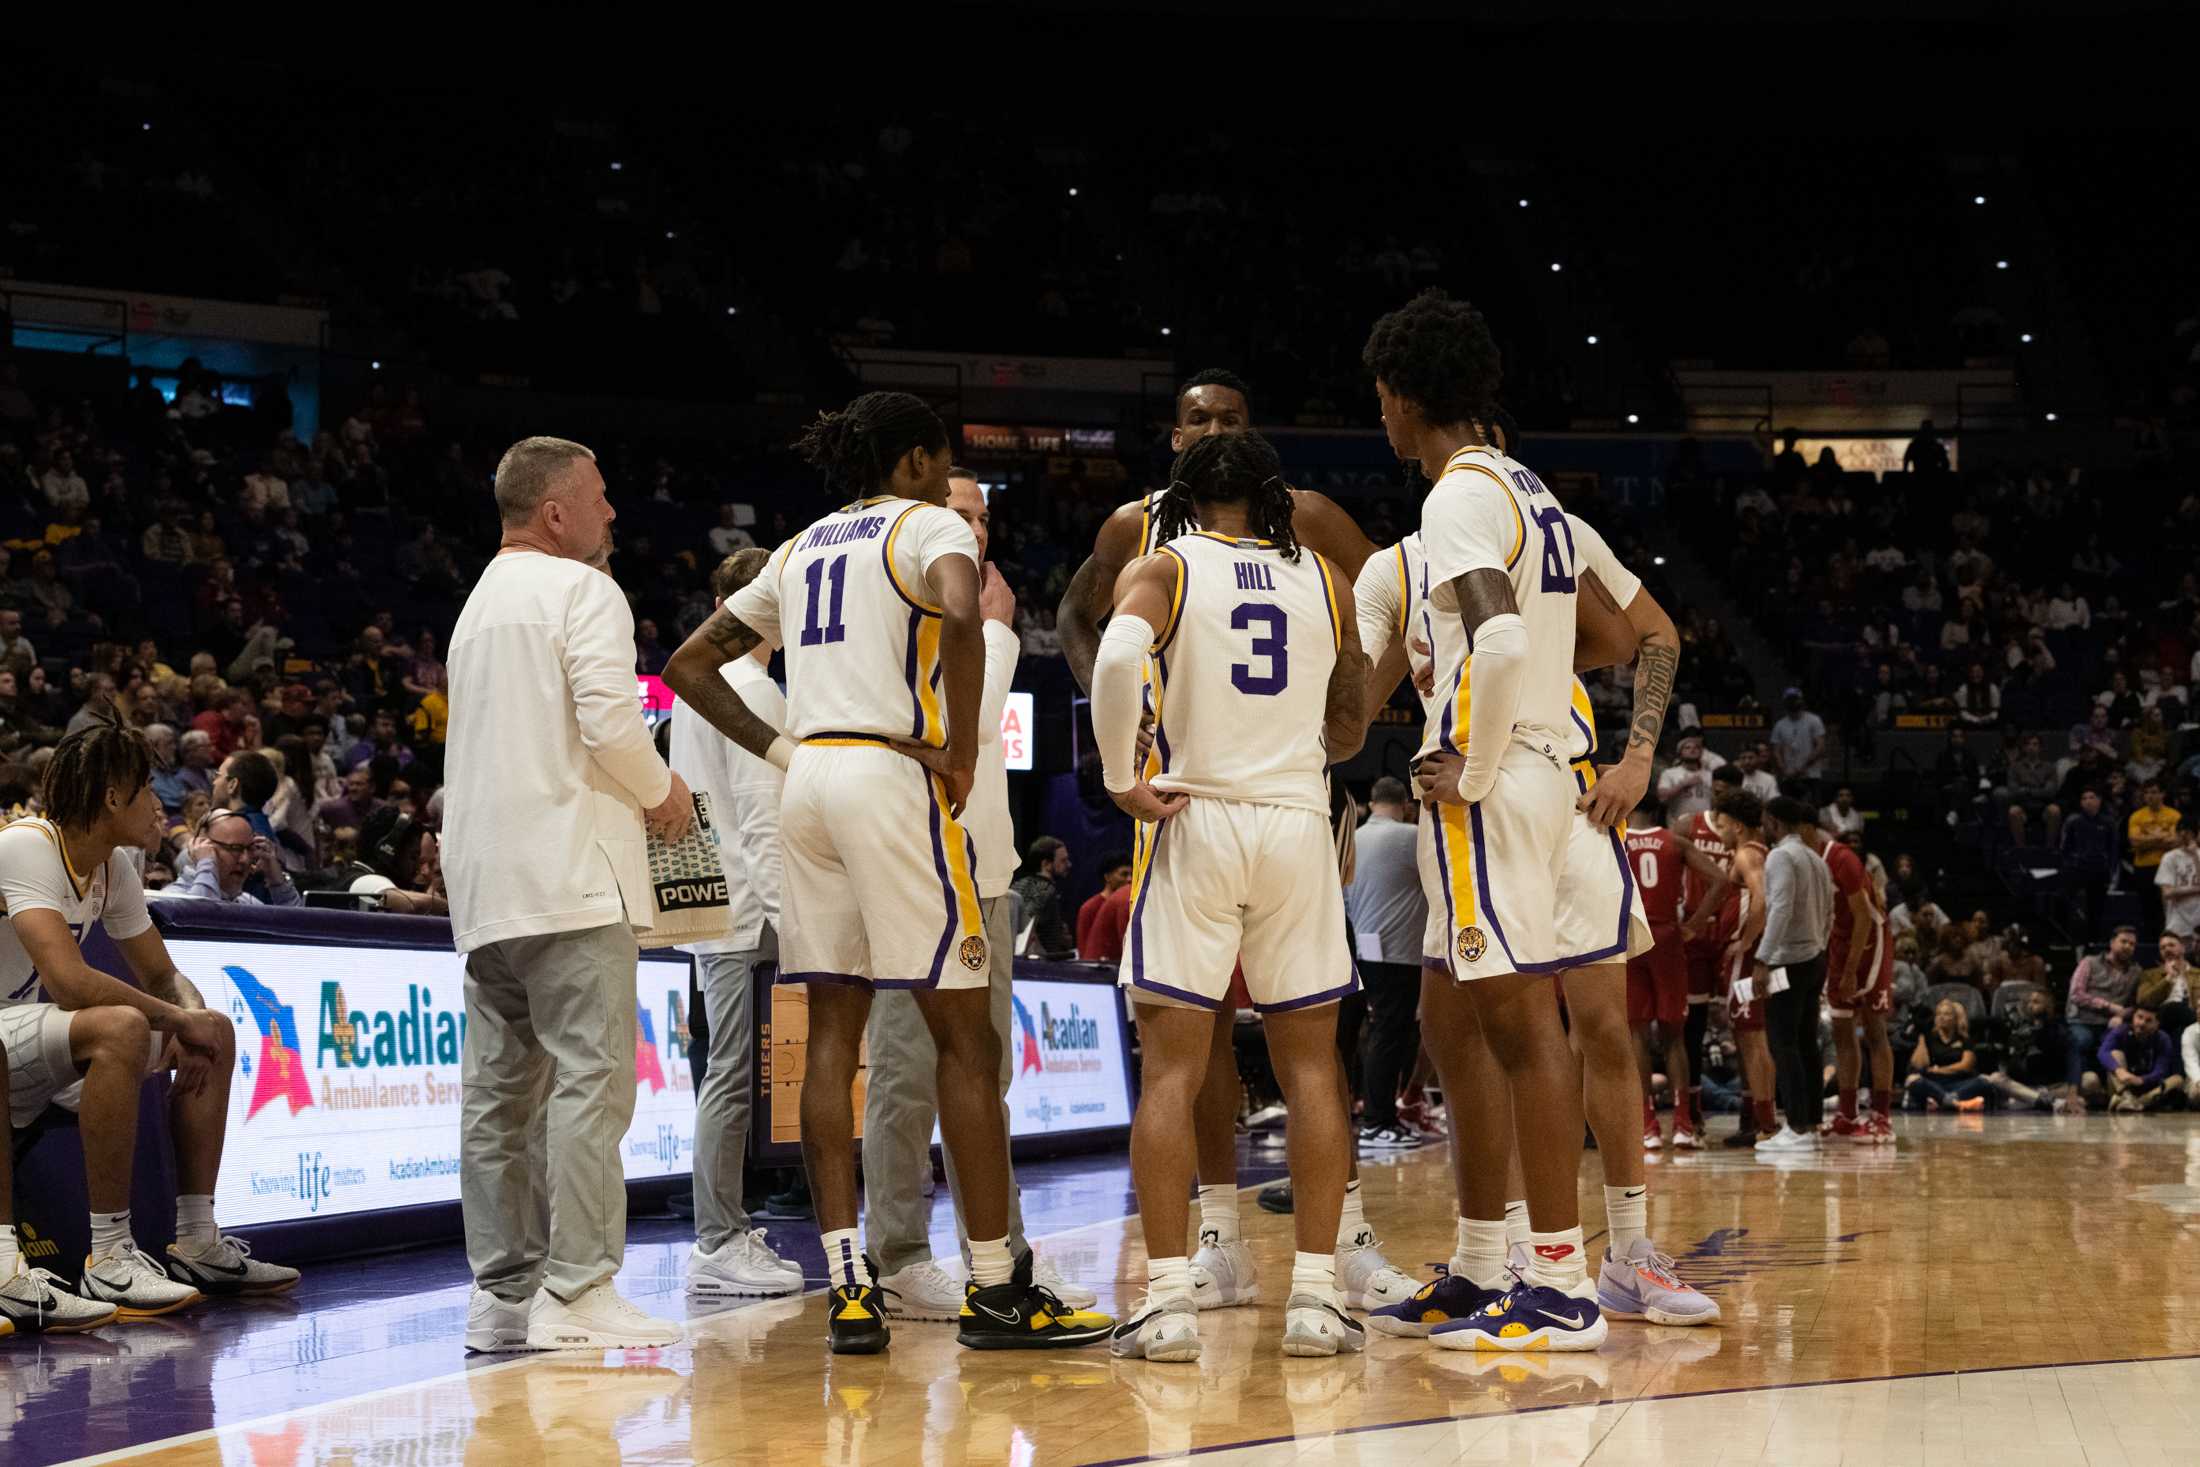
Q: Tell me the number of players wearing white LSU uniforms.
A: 6